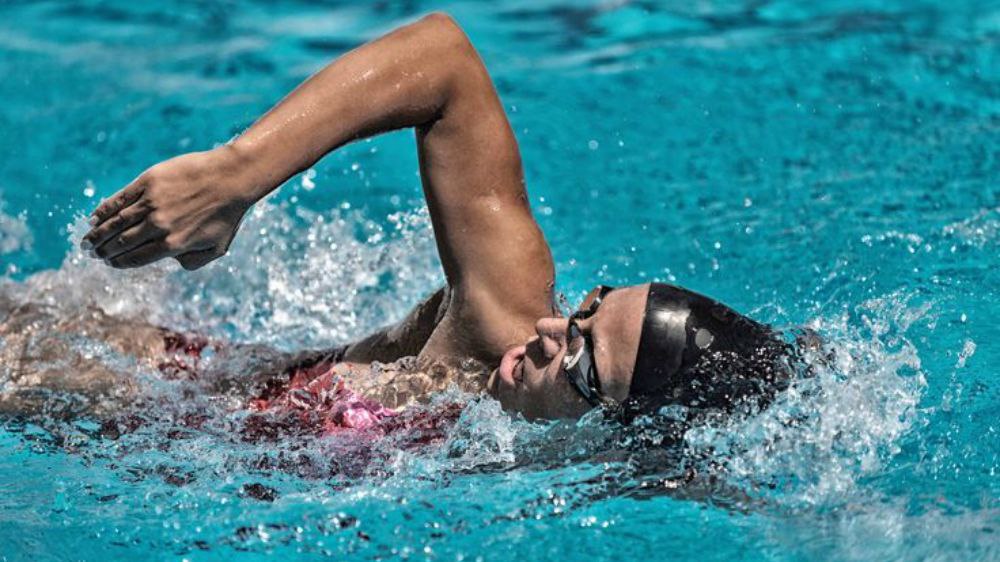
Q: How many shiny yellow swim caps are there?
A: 0